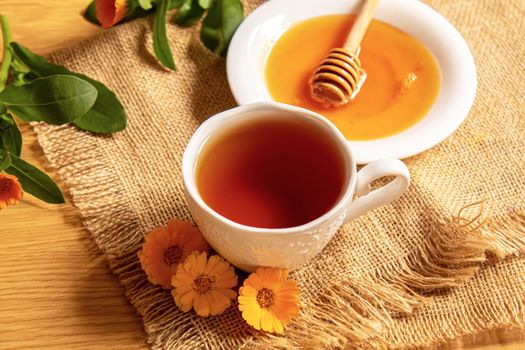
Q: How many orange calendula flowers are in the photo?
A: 5